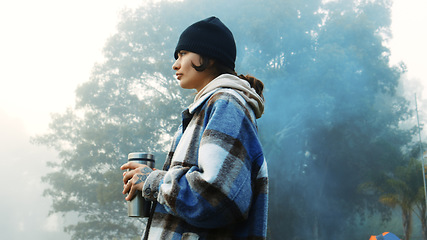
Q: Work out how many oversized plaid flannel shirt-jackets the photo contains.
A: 1